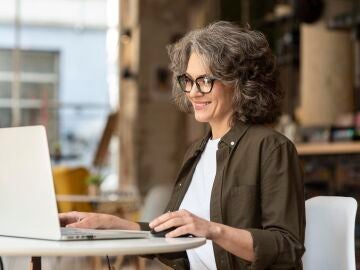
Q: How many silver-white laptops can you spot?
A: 1